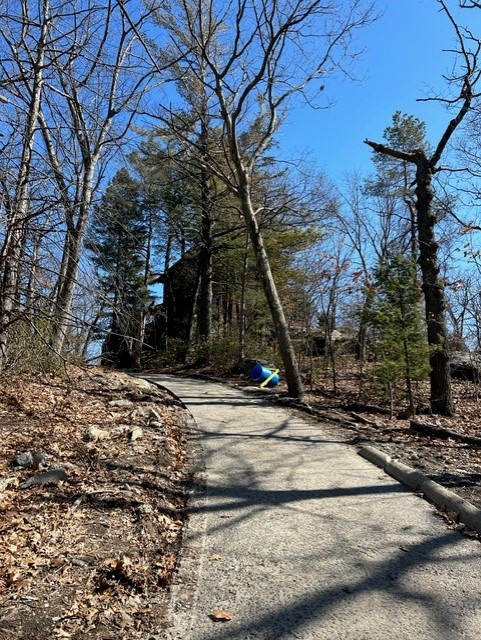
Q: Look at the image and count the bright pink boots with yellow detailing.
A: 0